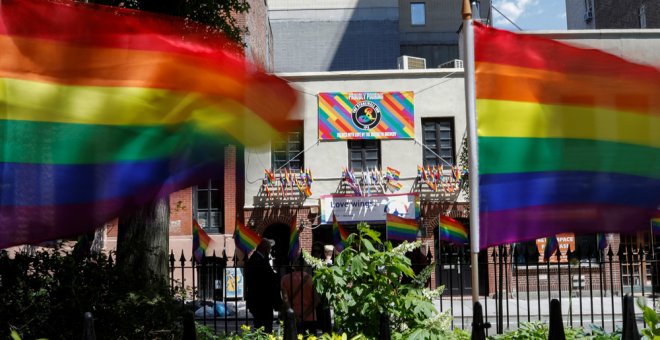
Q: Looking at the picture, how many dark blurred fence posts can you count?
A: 7